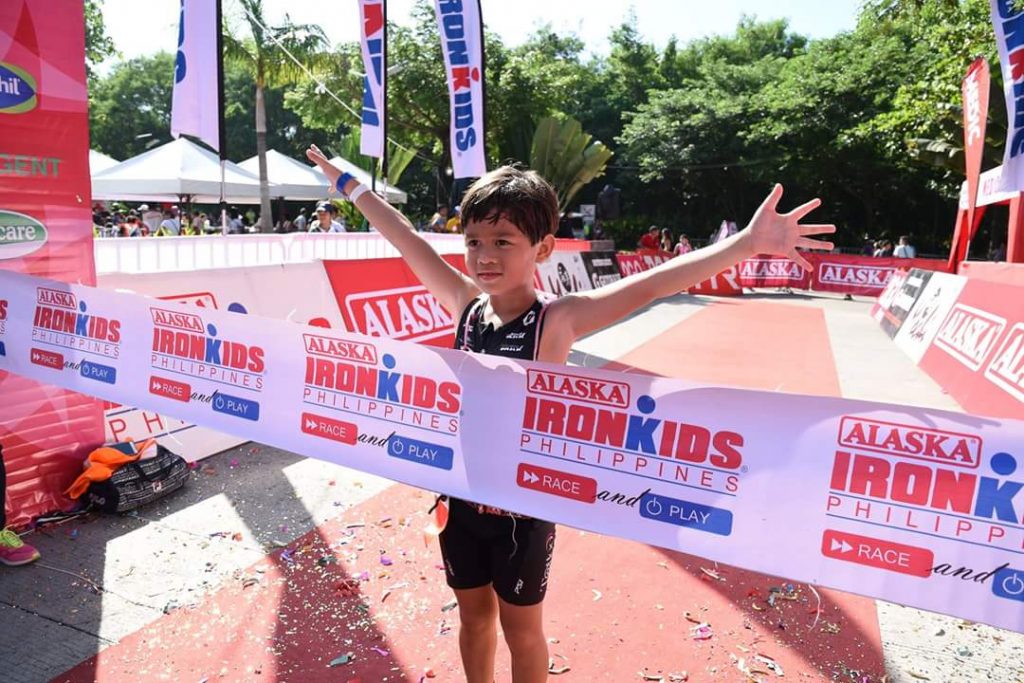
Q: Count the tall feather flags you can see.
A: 5